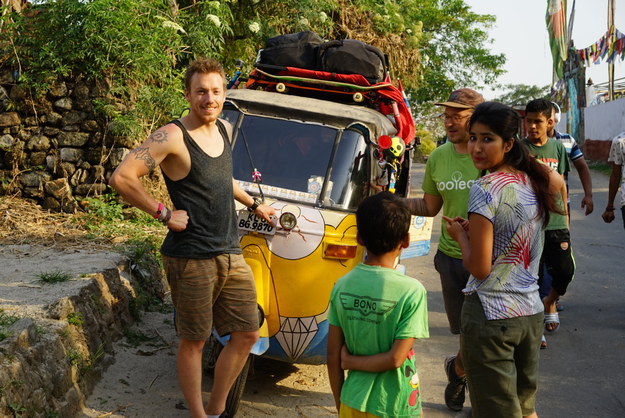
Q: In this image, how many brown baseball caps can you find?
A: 1